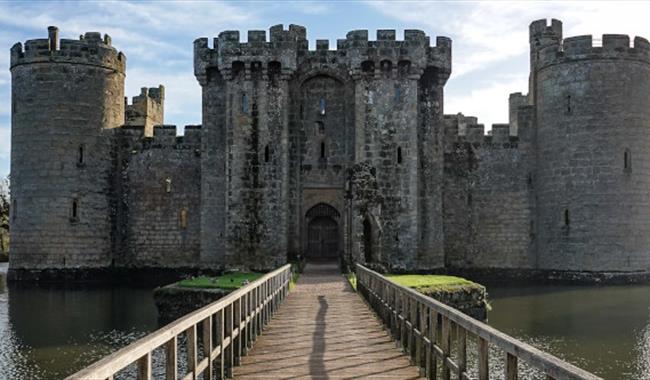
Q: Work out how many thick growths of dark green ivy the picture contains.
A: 0